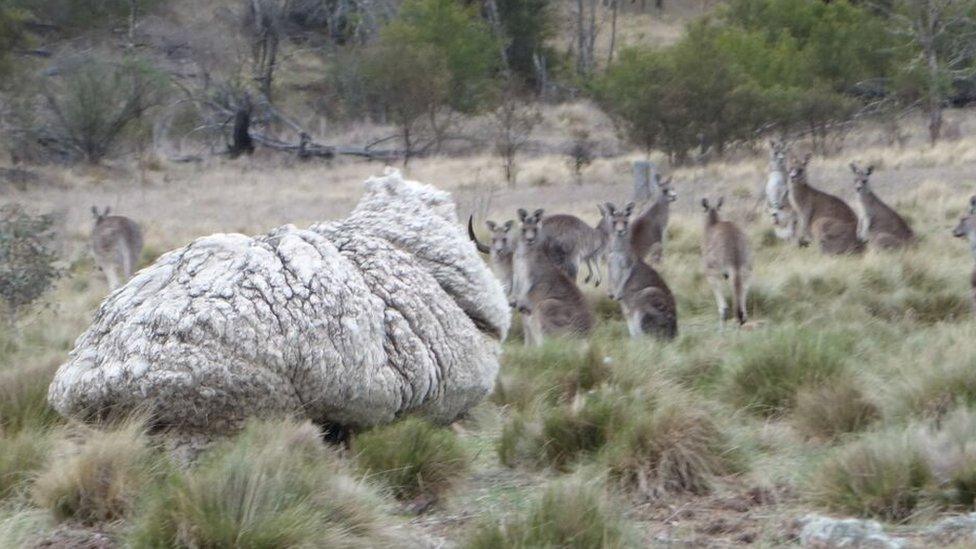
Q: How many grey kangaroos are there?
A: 11